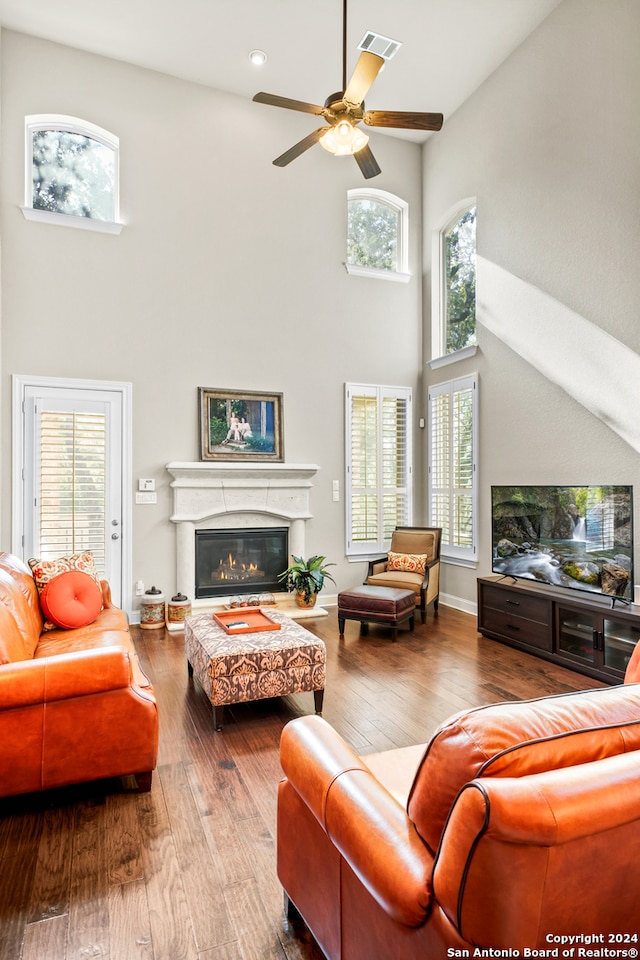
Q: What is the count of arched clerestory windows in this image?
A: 3